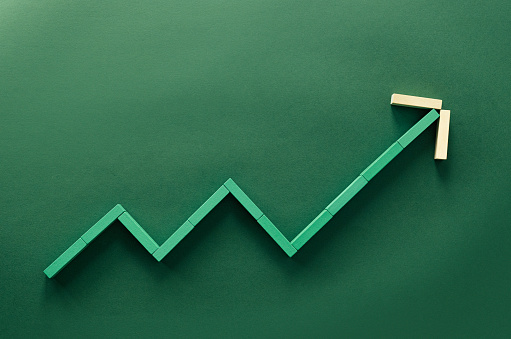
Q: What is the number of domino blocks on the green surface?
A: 13